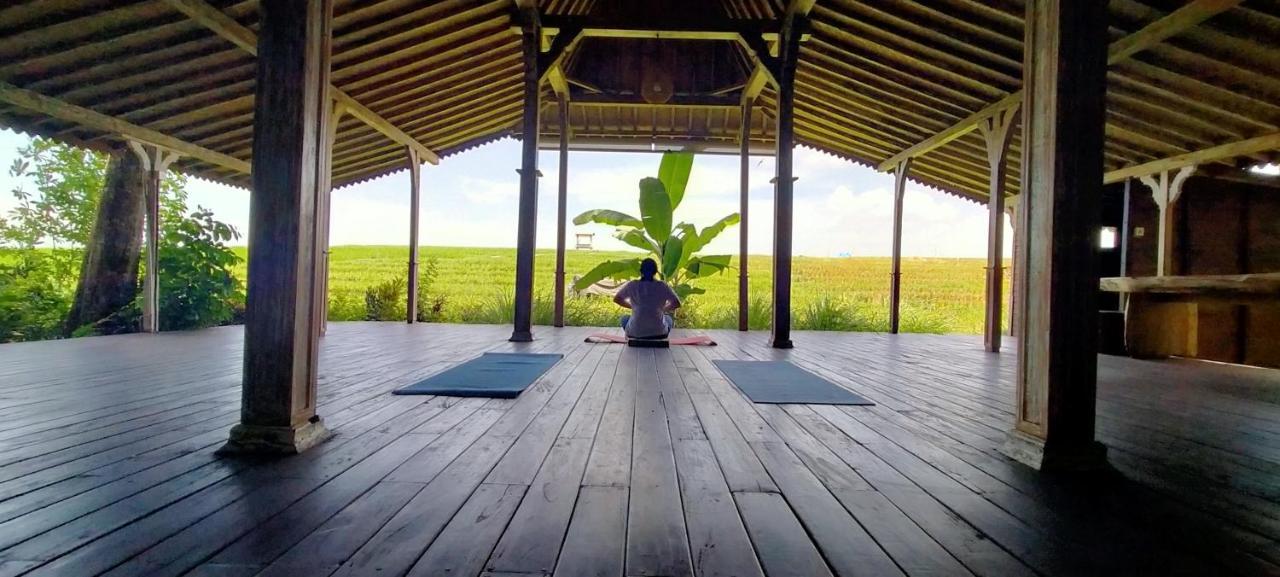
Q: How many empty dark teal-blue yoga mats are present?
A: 2